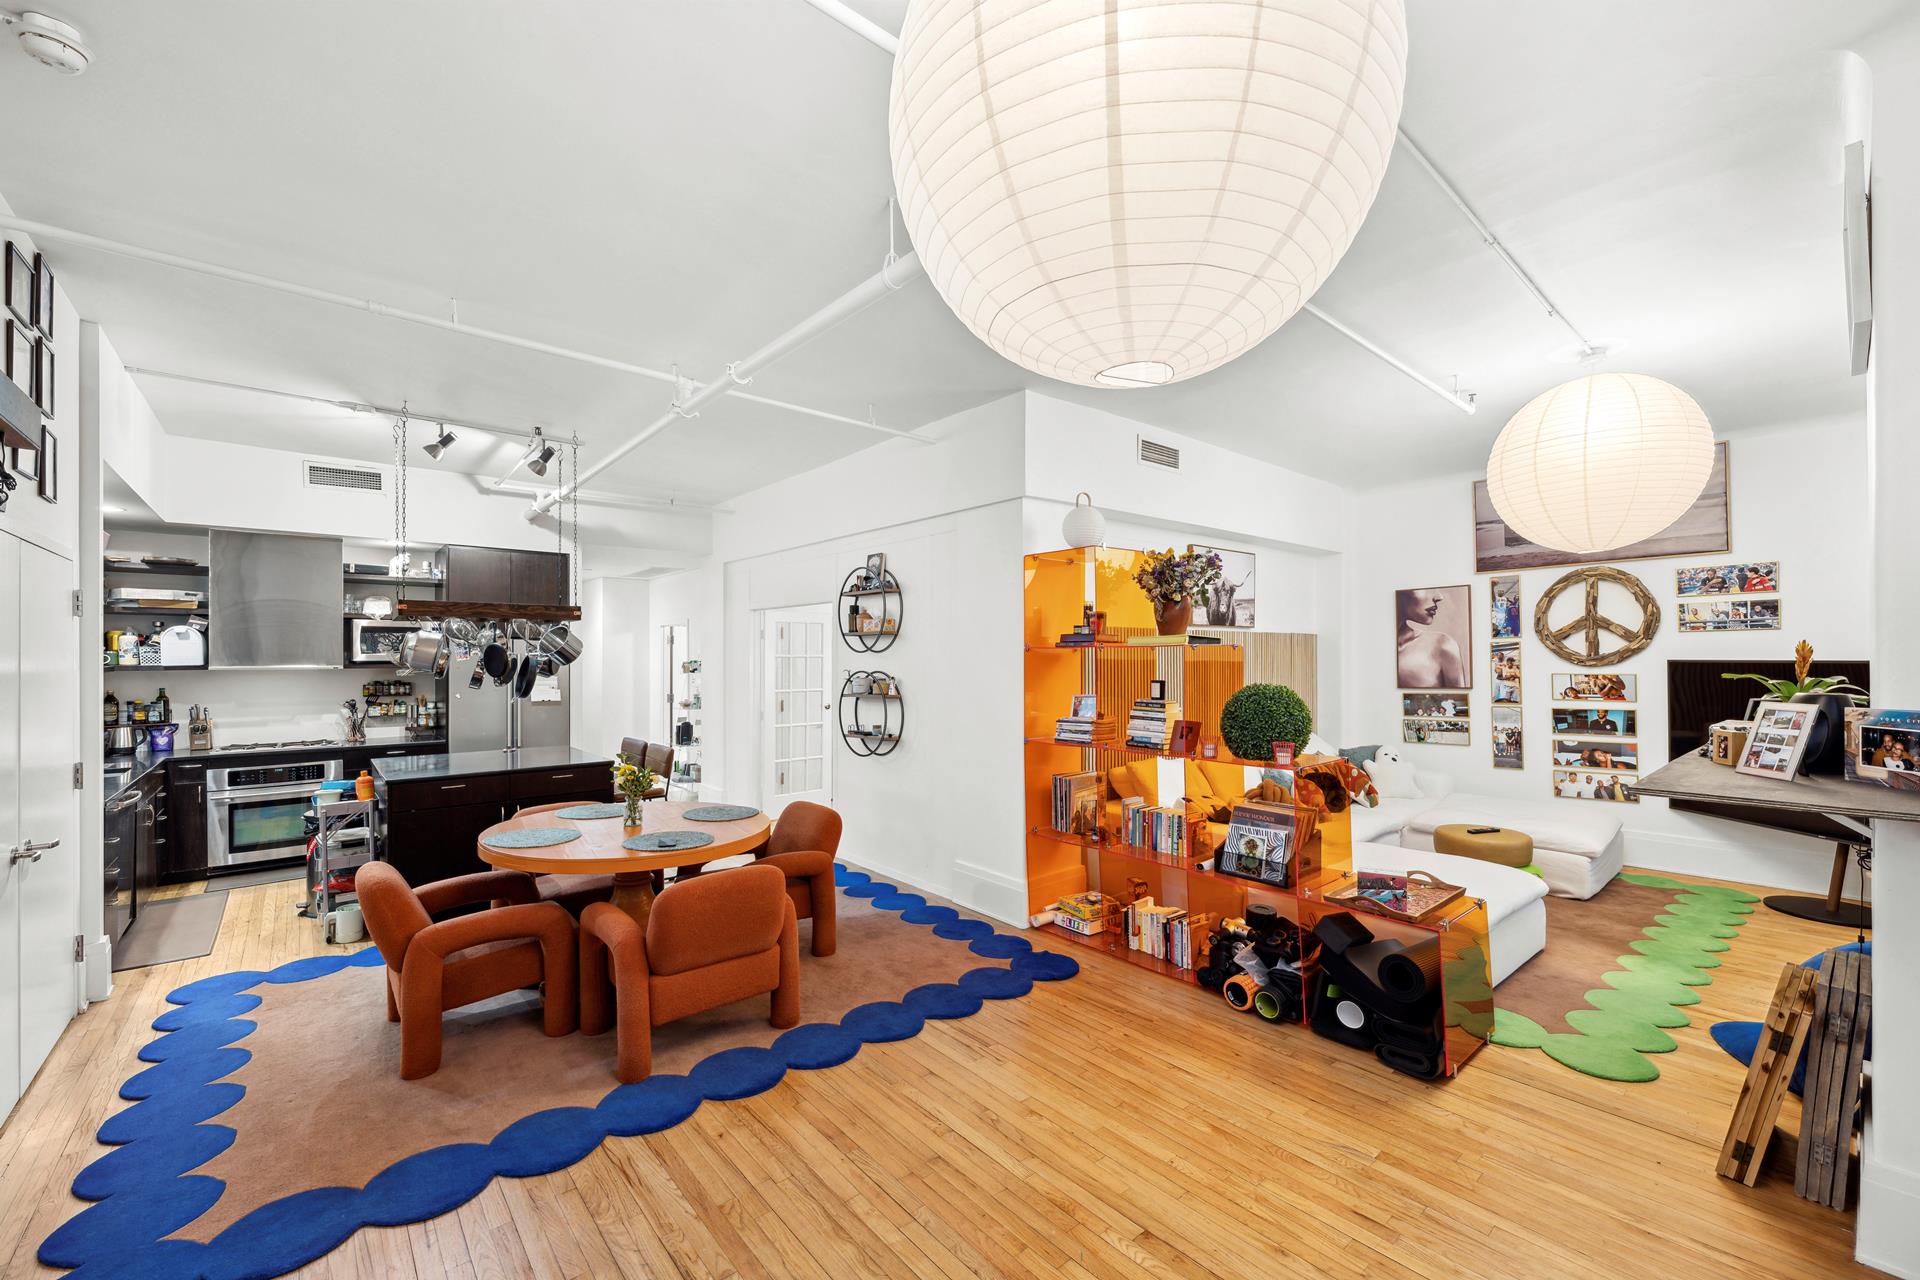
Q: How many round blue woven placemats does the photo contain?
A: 4